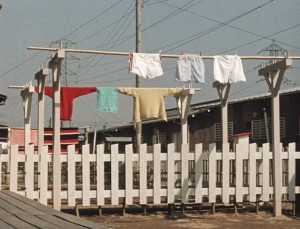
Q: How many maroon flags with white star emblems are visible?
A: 0